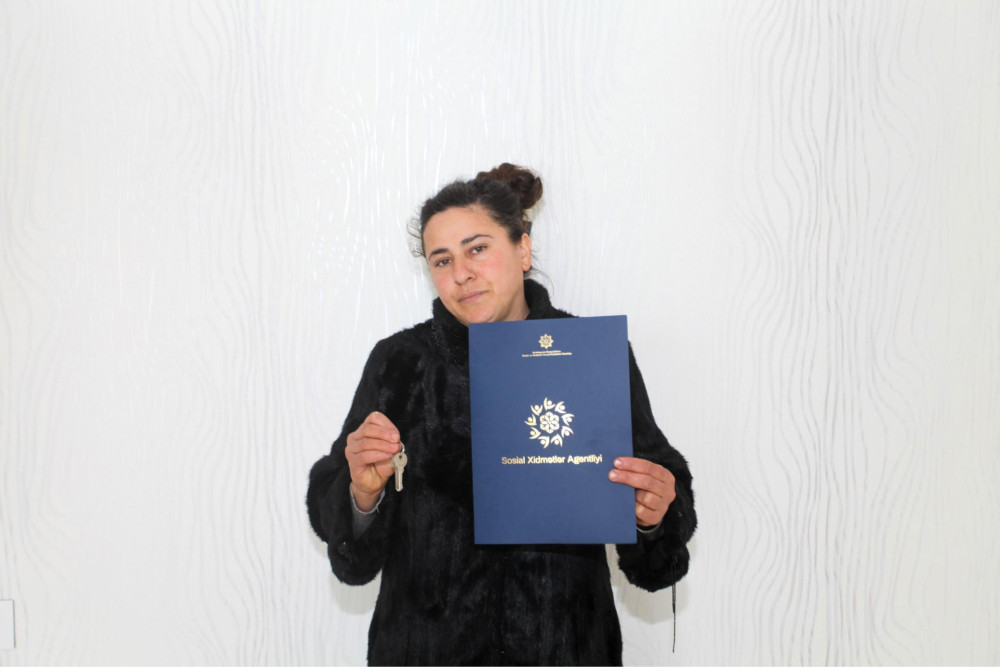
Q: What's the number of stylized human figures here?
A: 9